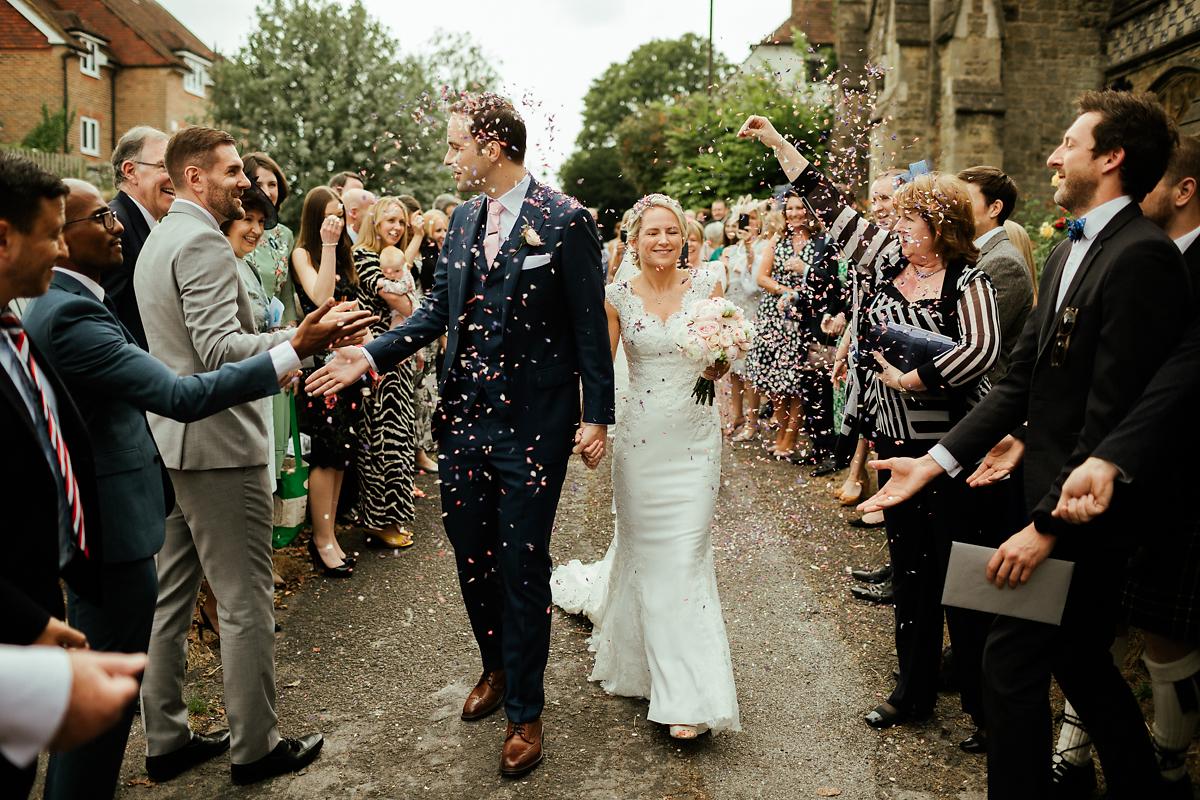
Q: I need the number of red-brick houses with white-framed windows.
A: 1